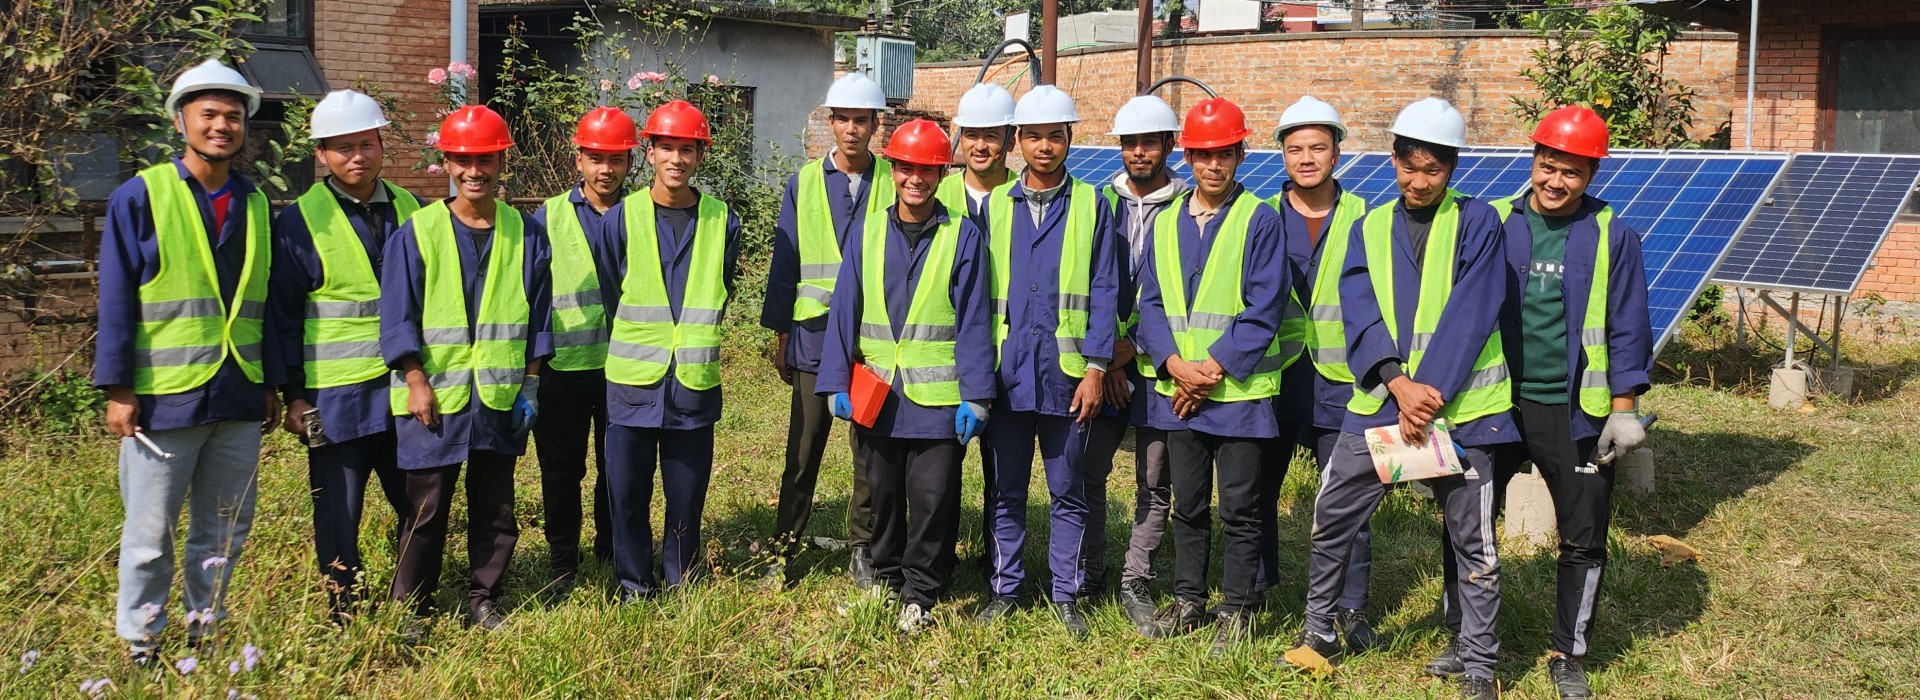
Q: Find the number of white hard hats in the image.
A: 8